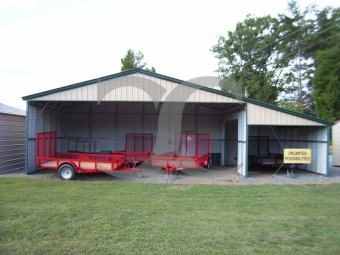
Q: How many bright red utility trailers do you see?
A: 3